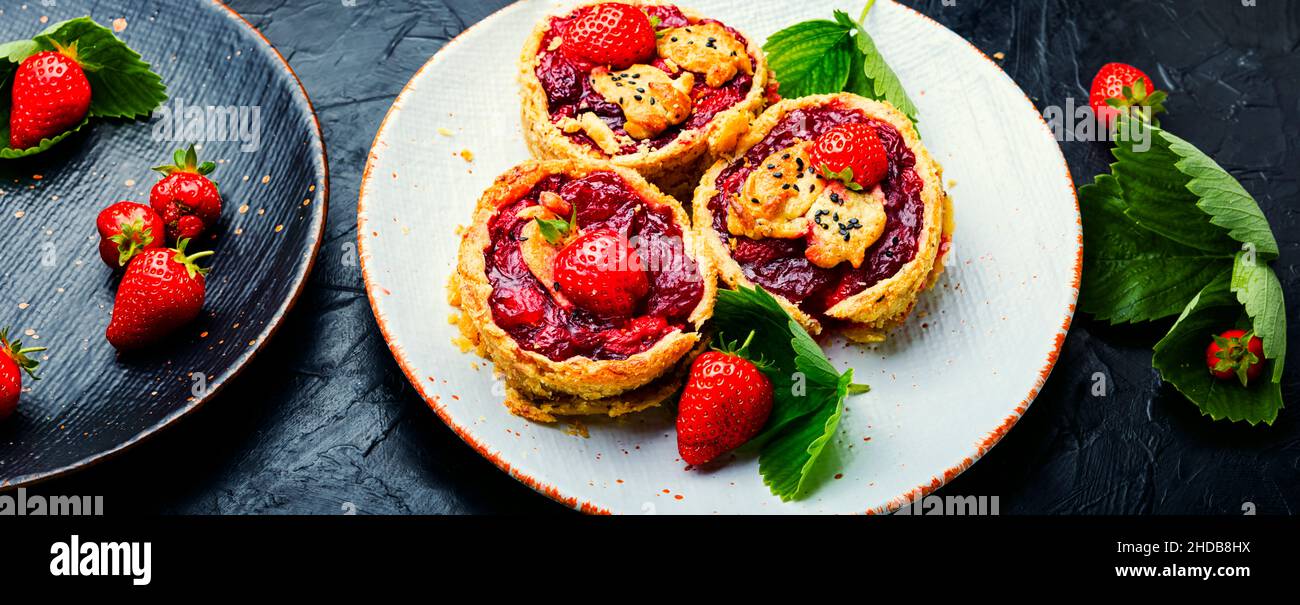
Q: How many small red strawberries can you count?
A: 11